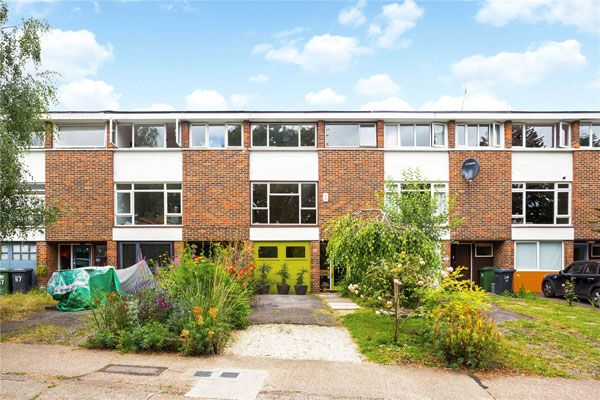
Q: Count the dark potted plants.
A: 3